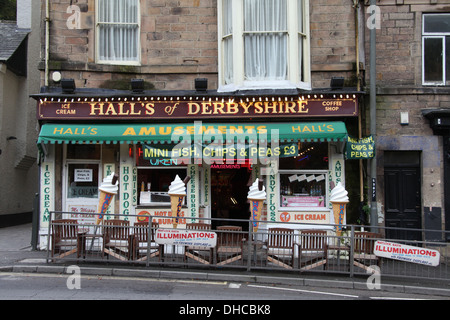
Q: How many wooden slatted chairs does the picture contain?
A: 8